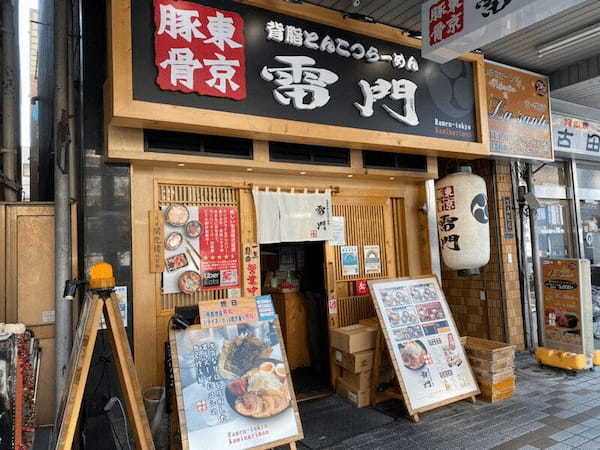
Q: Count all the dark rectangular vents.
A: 3